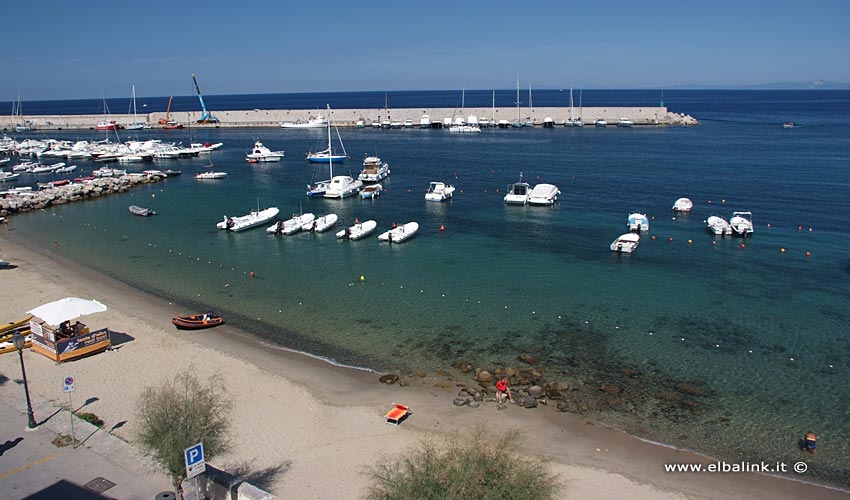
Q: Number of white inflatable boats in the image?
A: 5